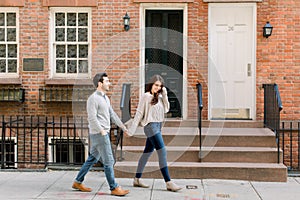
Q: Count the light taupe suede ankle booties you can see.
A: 2